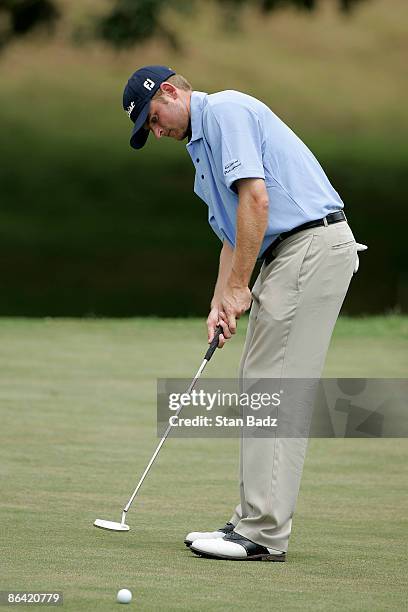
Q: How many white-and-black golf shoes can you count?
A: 2